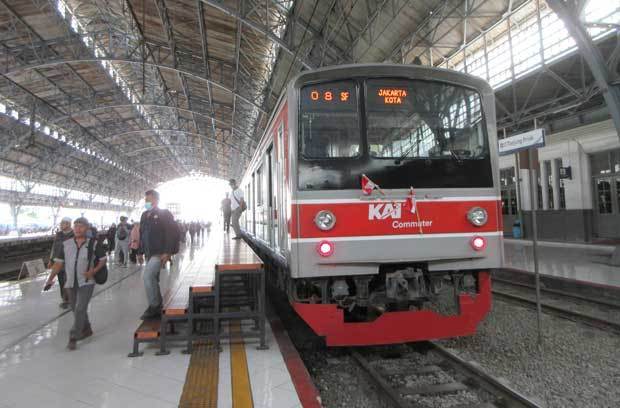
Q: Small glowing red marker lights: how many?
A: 2